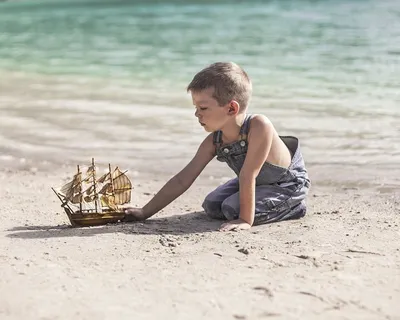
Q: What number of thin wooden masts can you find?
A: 3